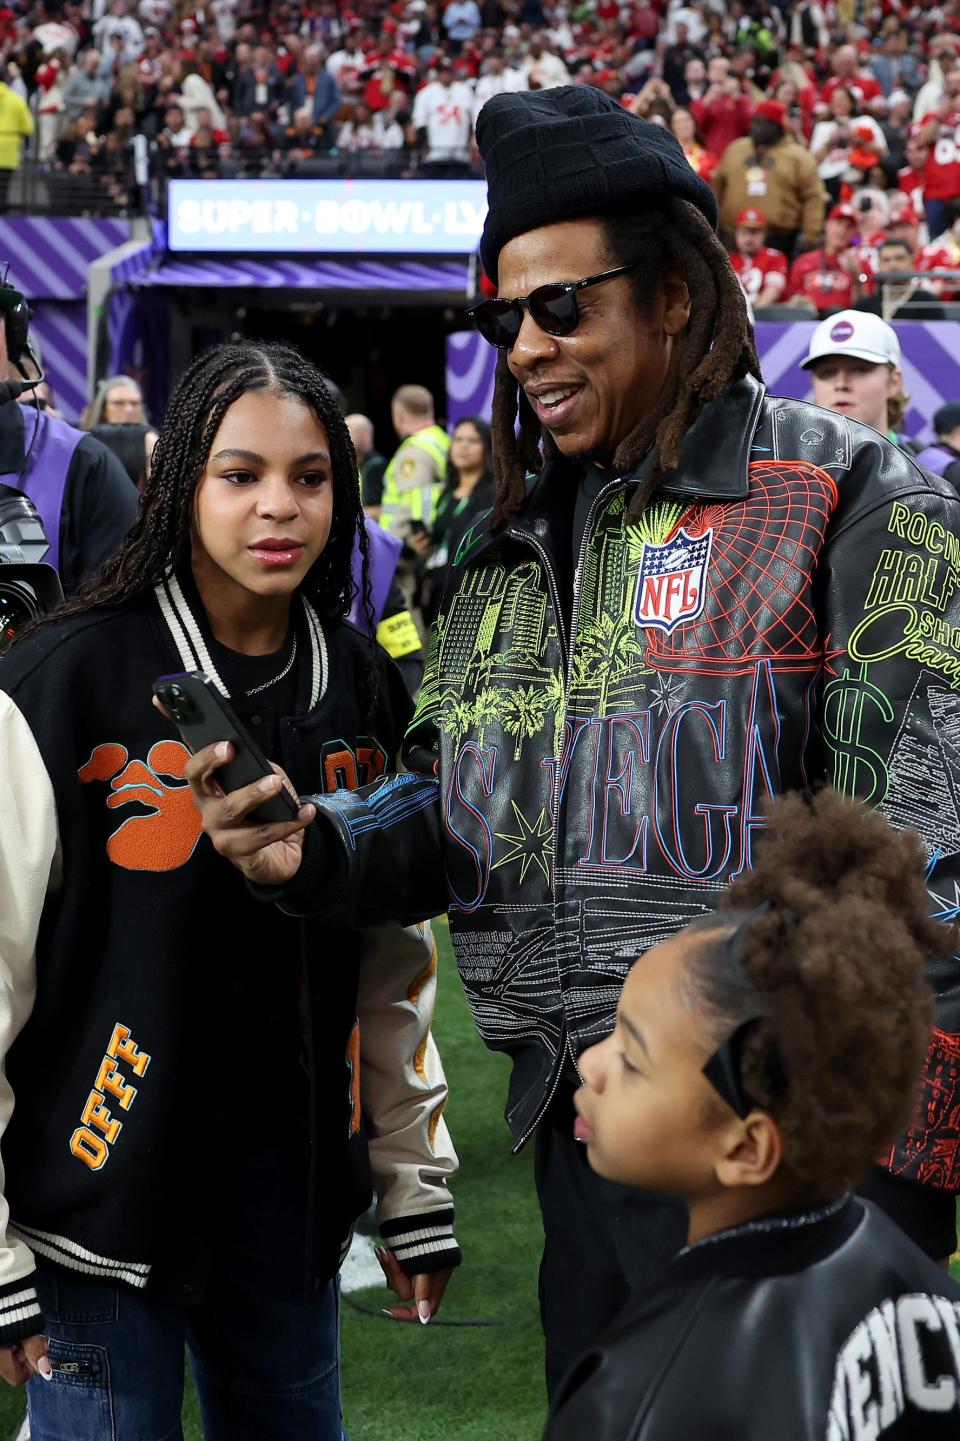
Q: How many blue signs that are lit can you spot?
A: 1